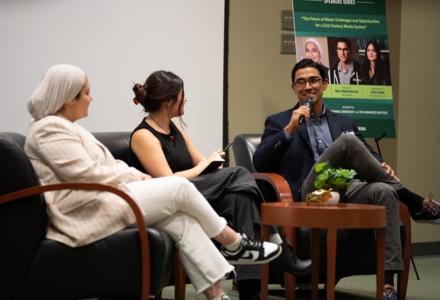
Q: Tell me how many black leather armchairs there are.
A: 3